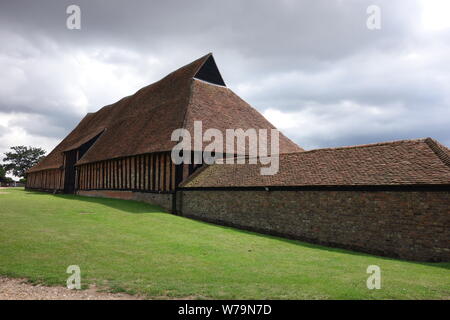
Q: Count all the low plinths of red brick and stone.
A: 1